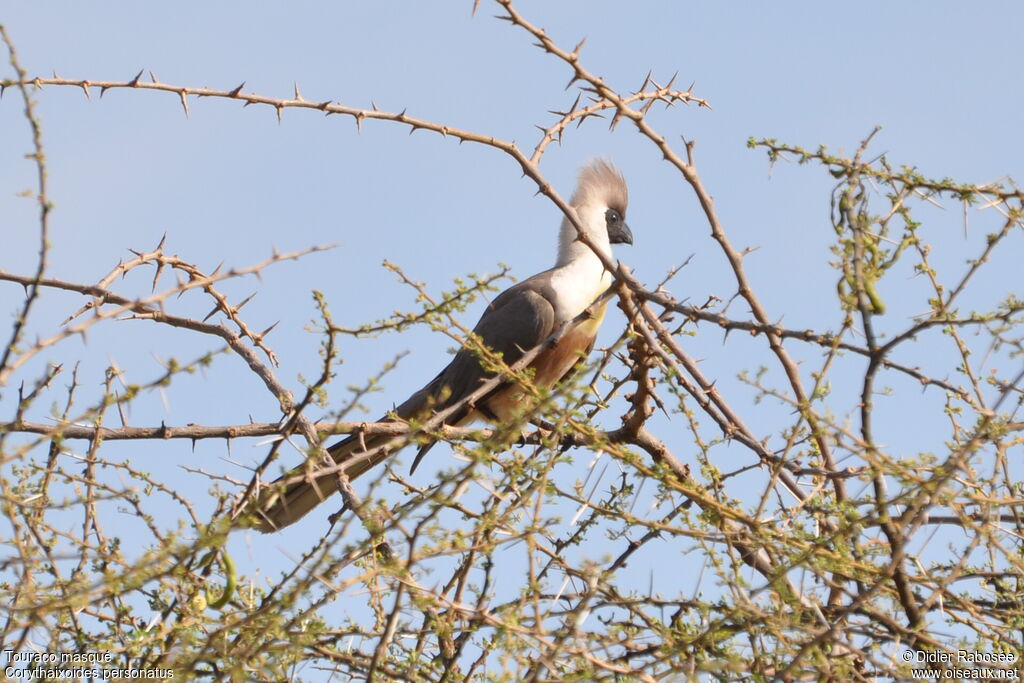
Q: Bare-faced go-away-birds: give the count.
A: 1